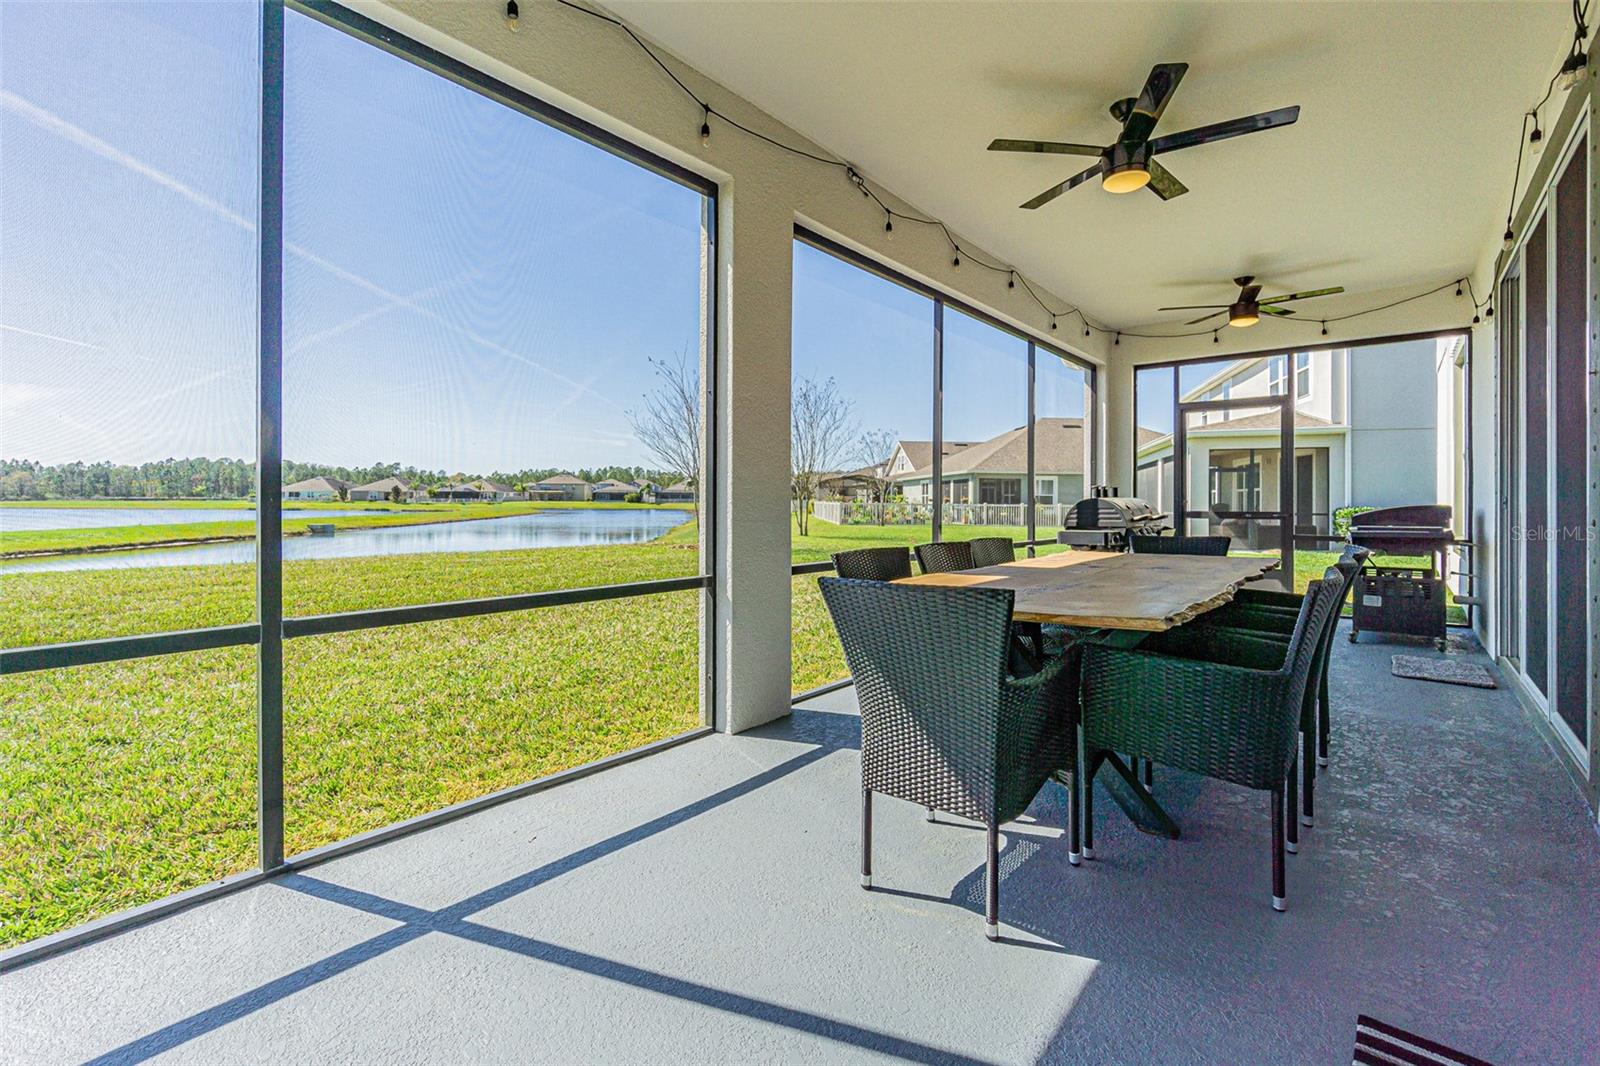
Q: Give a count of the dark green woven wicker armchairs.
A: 8